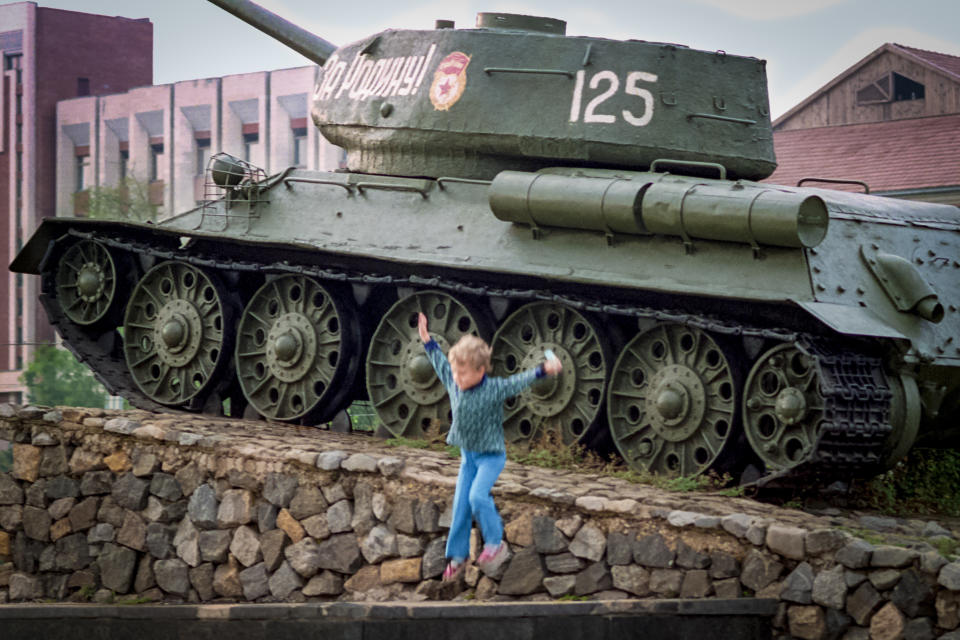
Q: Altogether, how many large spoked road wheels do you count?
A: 5